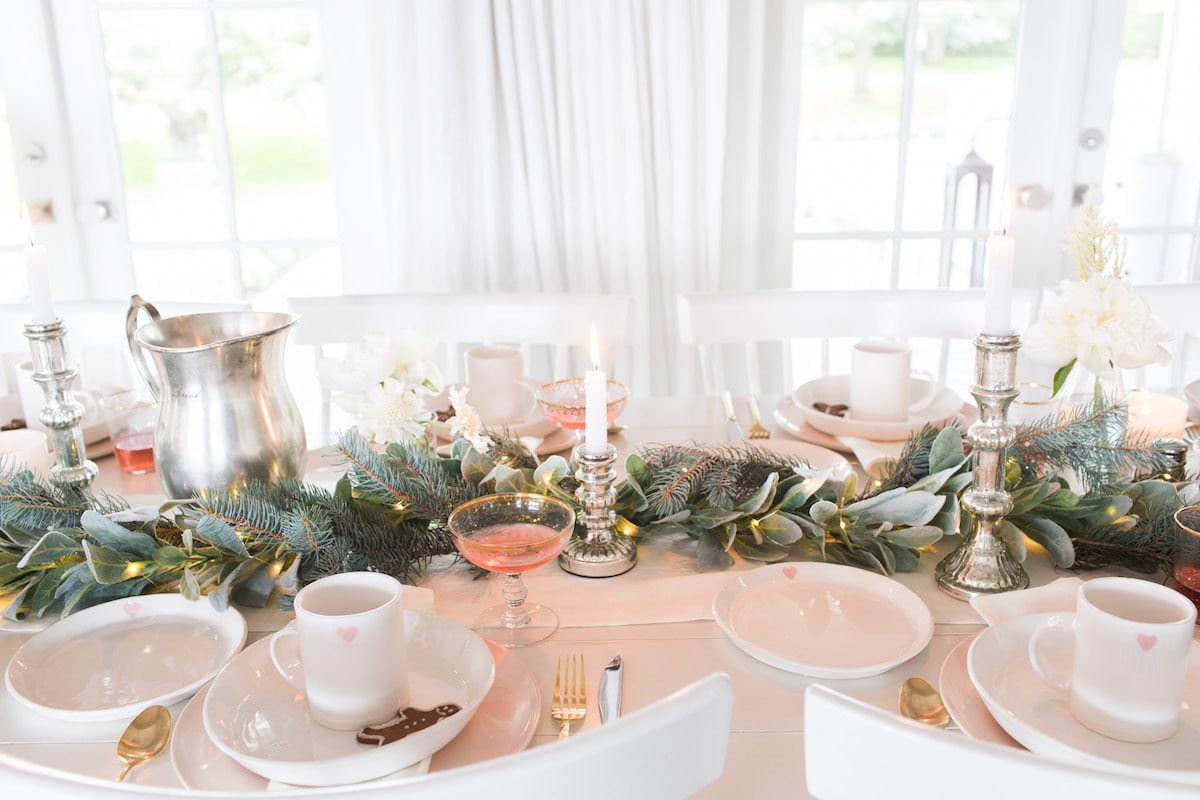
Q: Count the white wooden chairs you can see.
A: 6